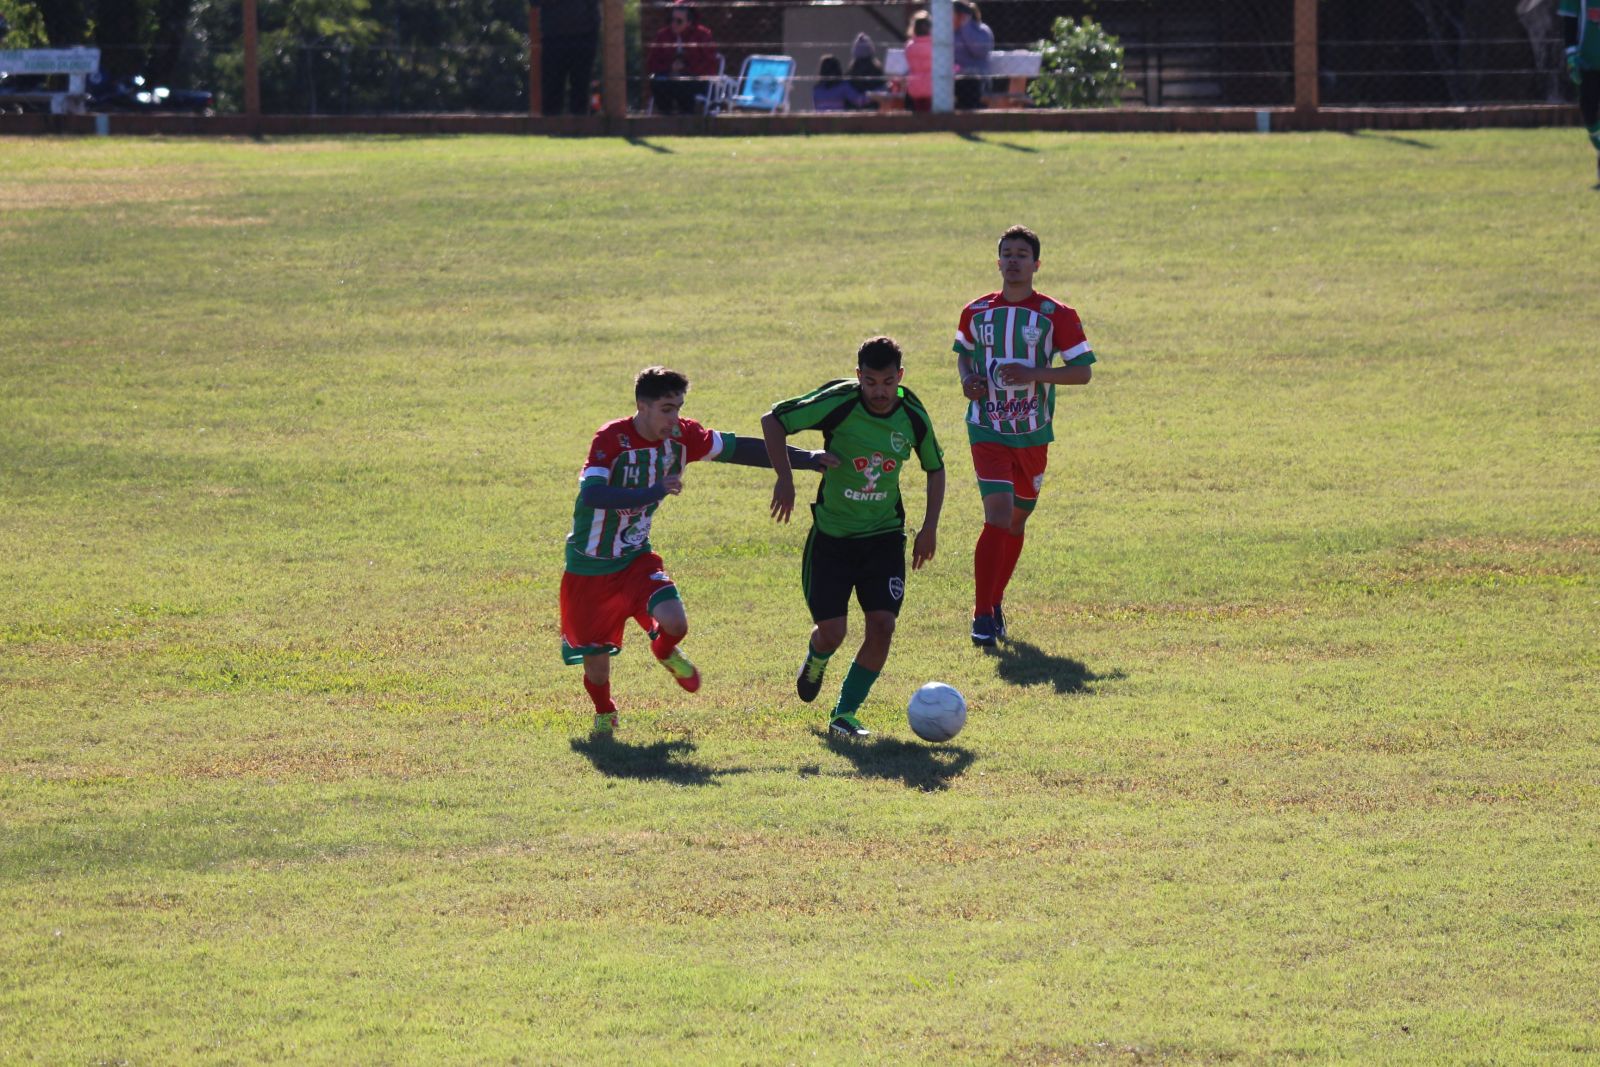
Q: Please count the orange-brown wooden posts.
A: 4